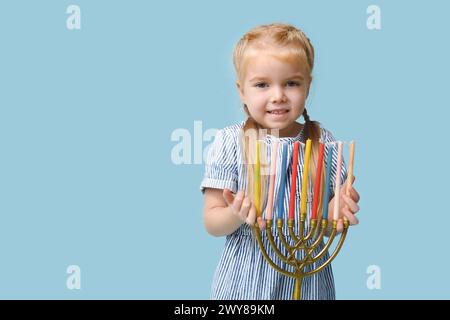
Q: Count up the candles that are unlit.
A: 9